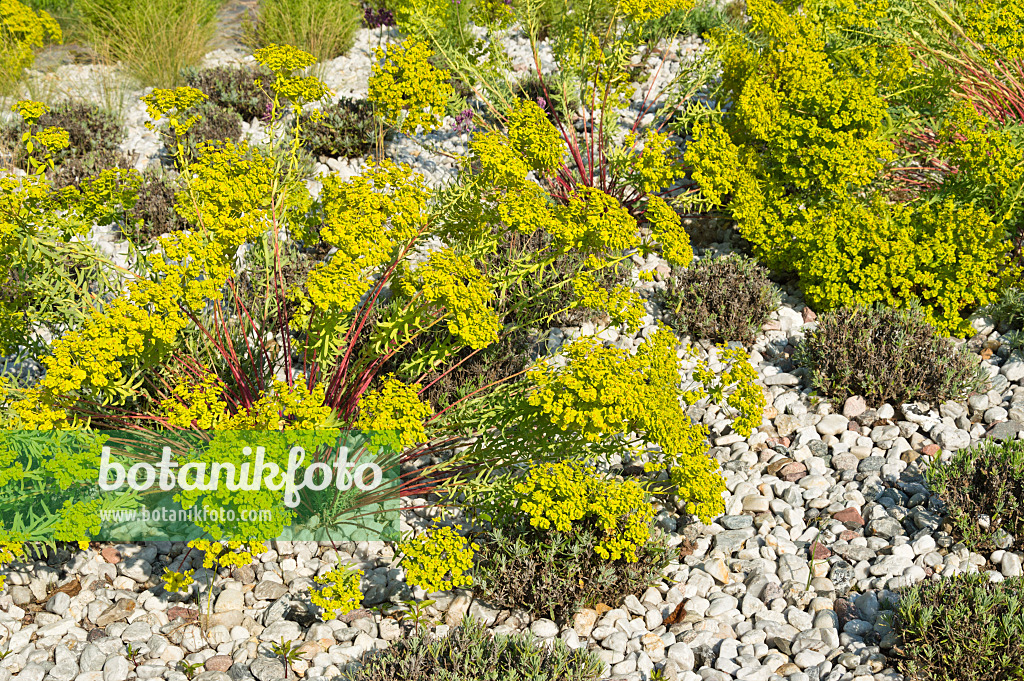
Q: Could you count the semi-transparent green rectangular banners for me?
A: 1